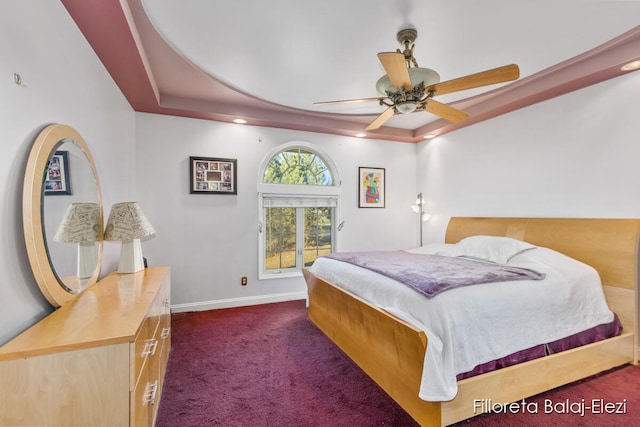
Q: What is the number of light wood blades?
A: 5